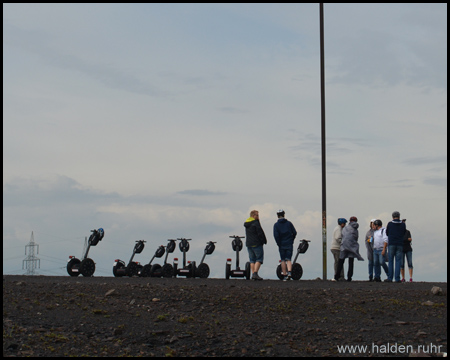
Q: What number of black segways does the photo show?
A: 8